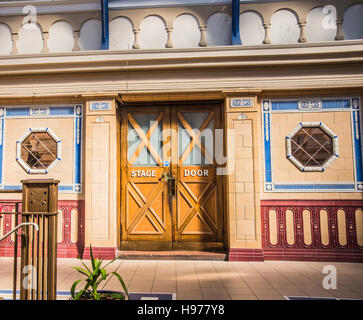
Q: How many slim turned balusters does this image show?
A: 9